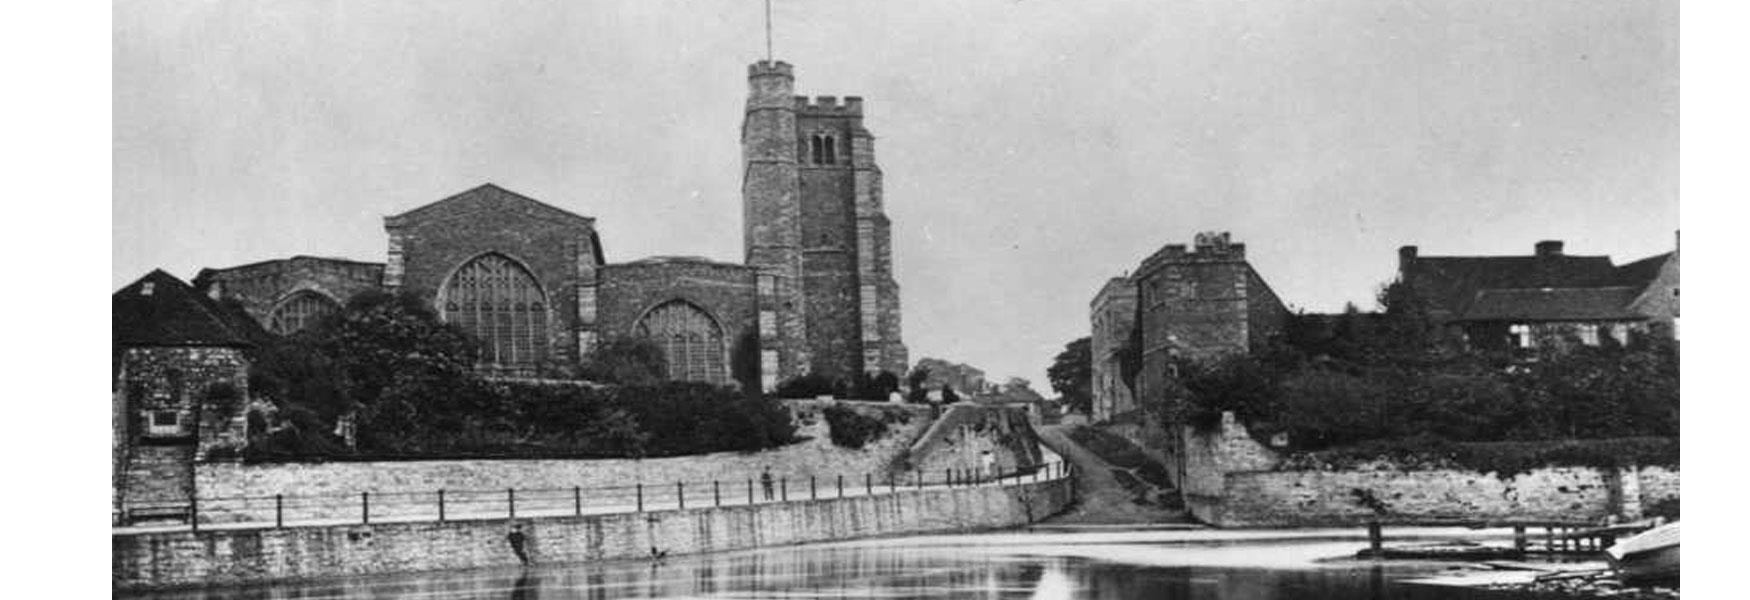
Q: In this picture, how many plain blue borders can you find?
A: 0